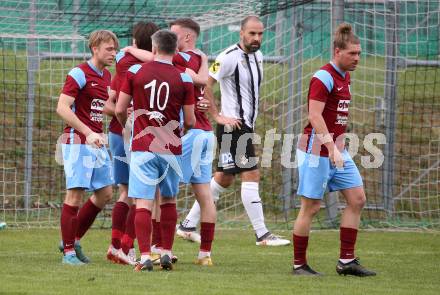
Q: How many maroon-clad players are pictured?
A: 5